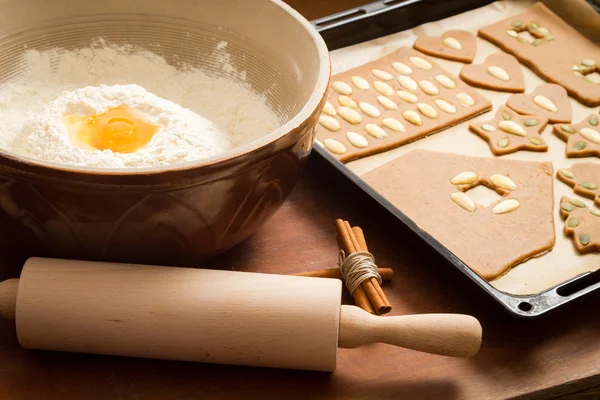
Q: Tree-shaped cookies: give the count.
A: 2